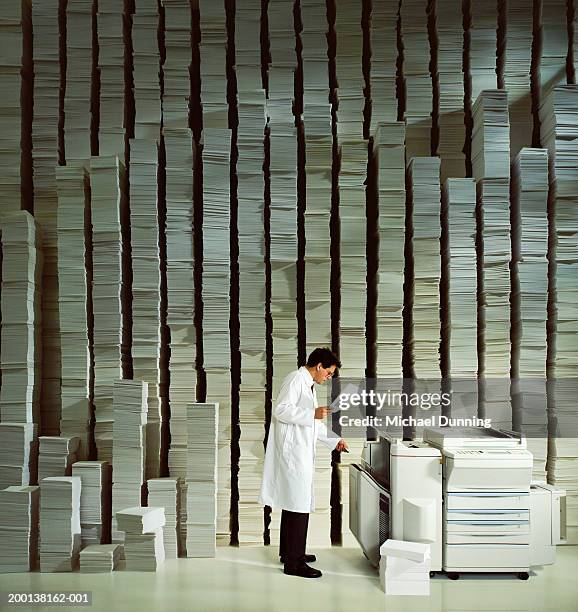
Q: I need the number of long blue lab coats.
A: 0